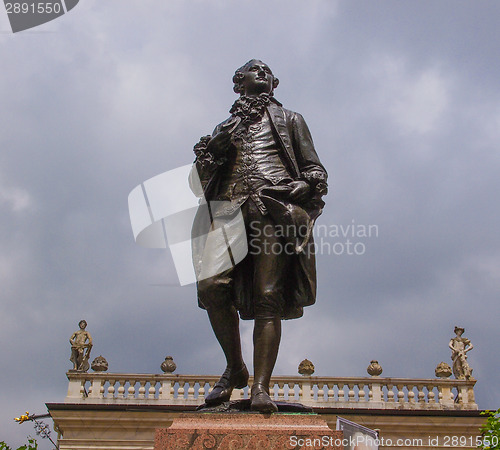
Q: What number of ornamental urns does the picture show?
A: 5